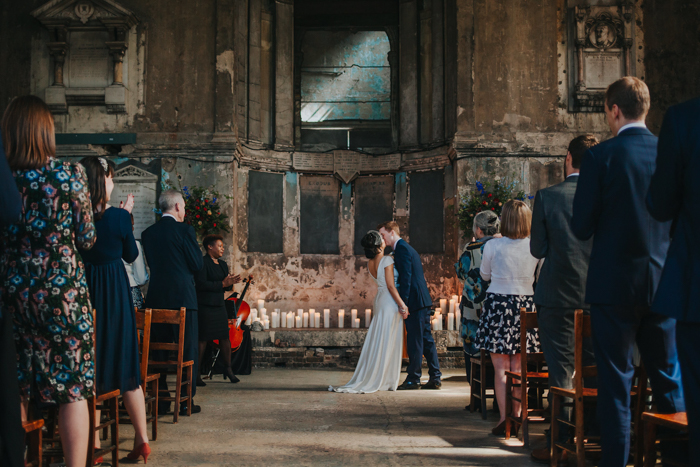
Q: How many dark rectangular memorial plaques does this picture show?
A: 4